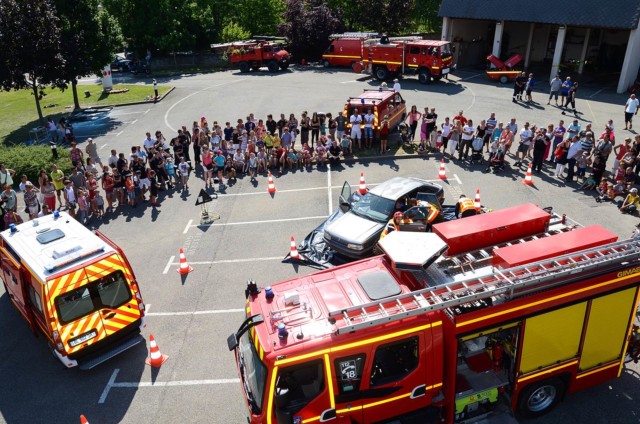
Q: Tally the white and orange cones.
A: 9